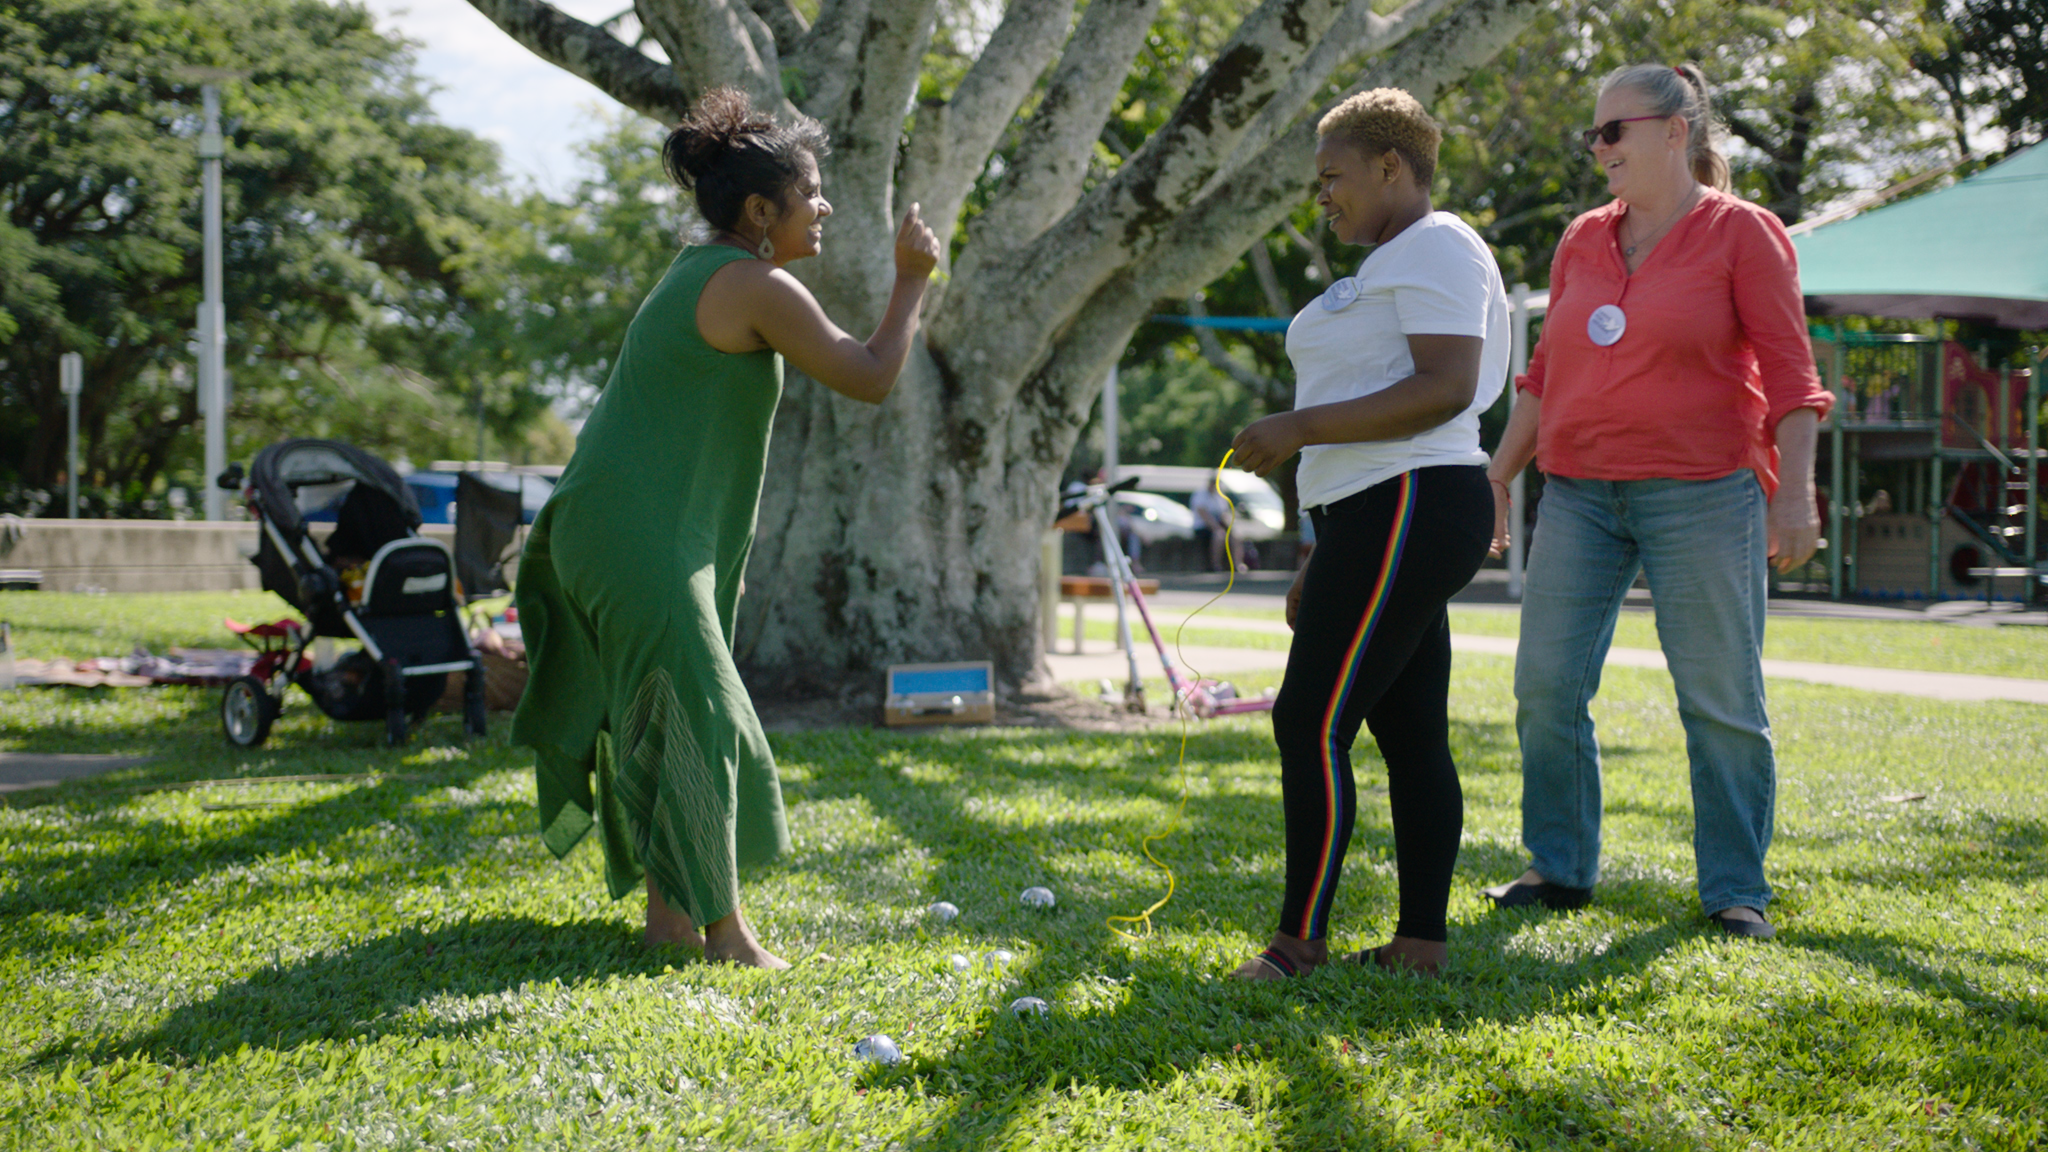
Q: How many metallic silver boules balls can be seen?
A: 6